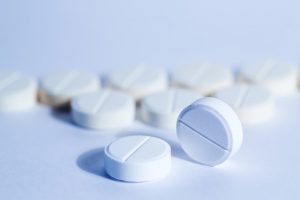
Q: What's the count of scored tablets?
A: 10